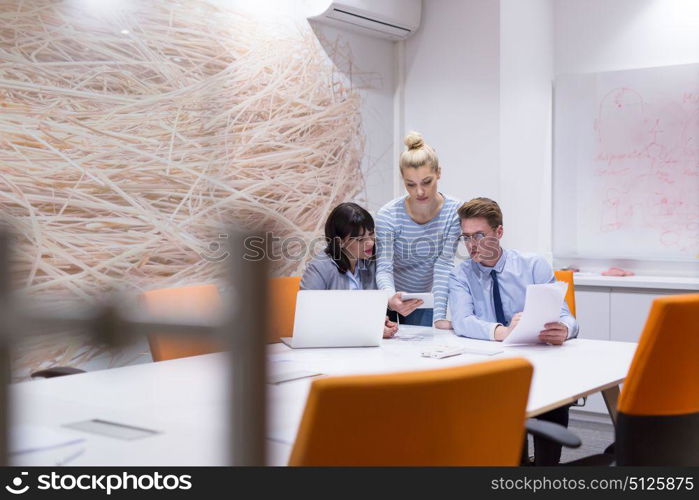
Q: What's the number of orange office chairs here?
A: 5